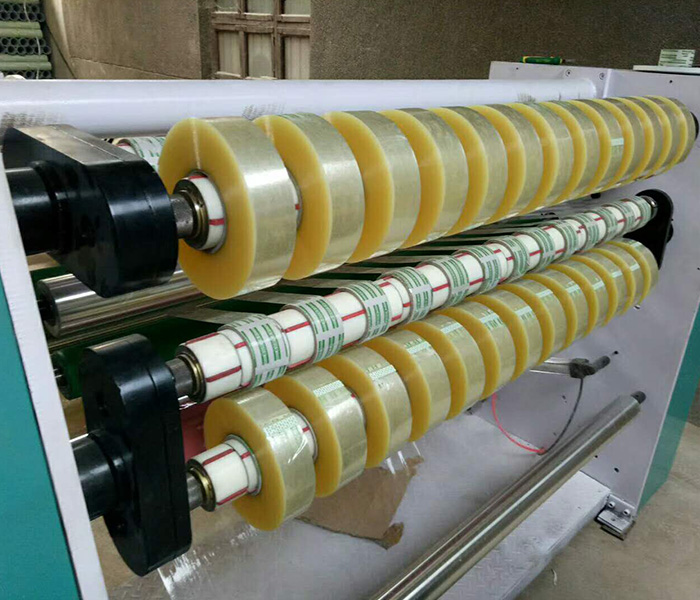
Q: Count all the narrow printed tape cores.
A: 13